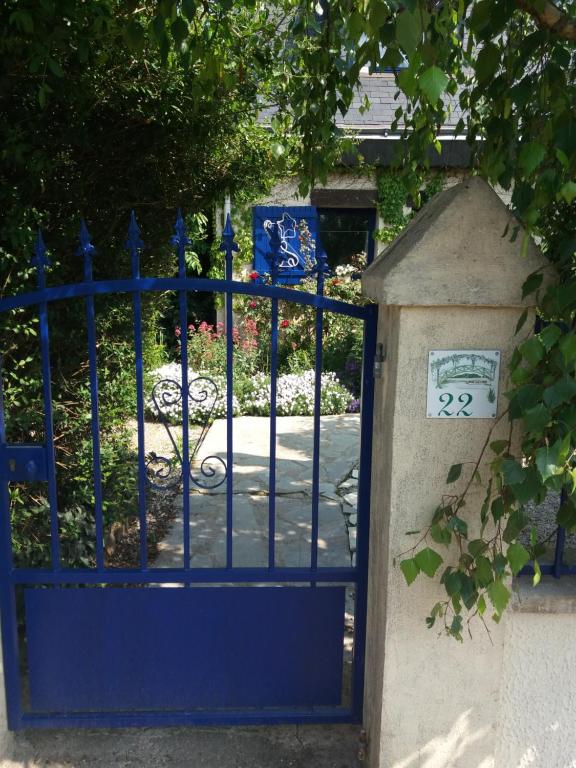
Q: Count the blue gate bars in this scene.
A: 7